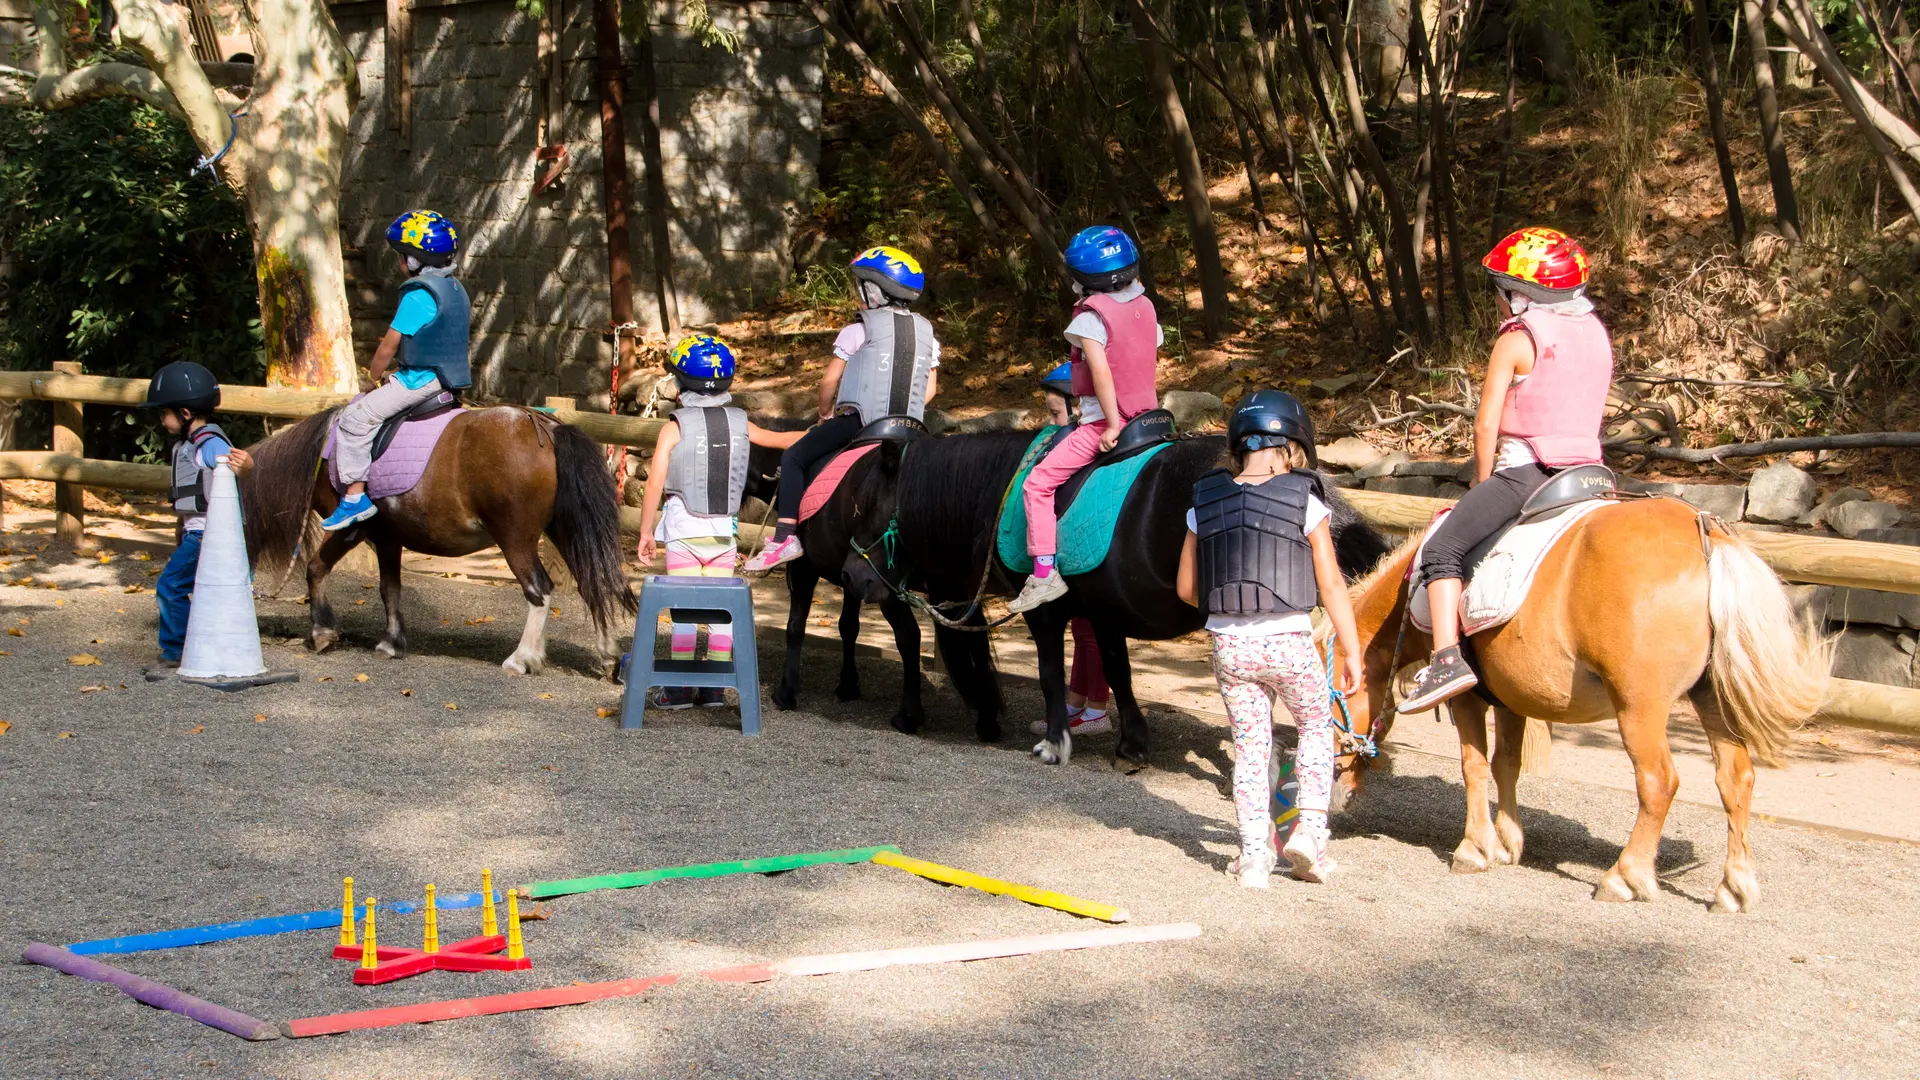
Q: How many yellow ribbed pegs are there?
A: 5